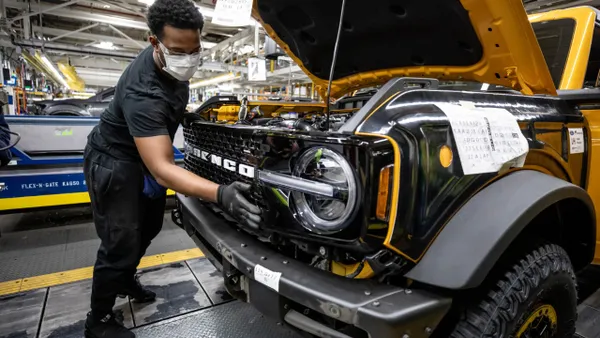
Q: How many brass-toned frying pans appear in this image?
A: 0